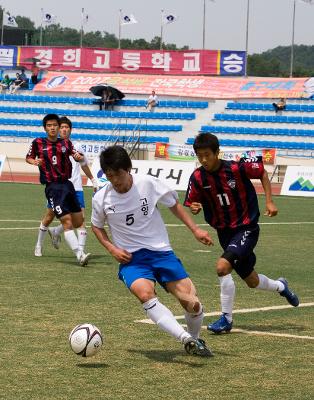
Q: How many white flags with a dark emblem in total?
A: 5